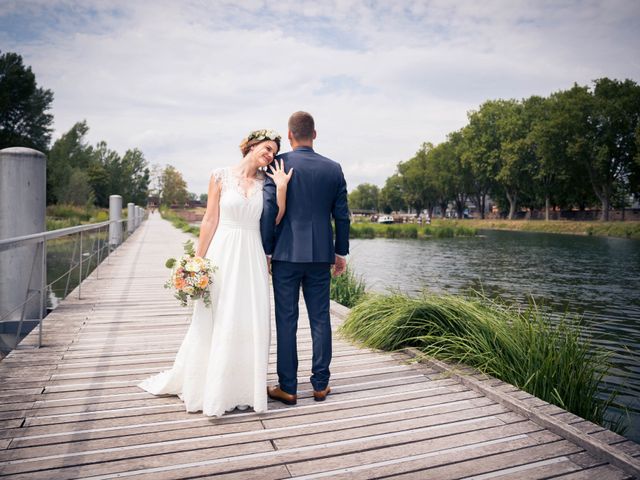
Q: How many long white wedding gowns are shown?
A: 1